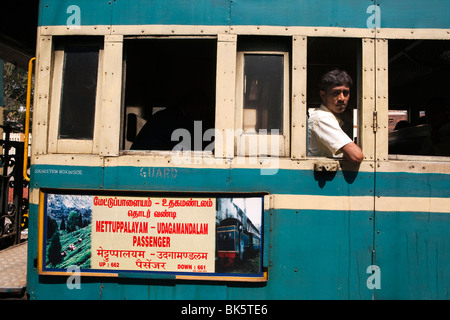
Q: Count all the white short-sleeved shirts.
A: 1